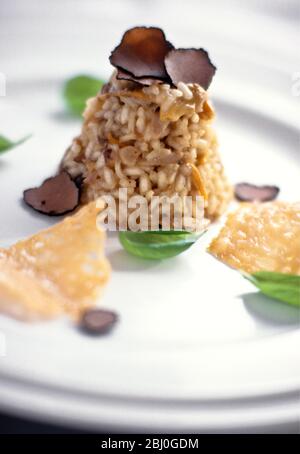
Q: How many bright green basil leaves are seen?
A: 4